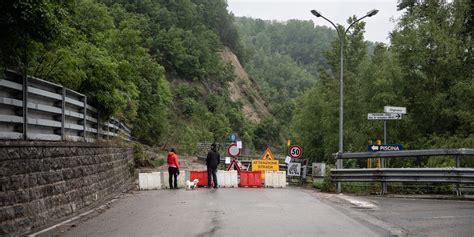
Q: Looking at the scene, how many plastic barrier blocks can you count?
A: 6